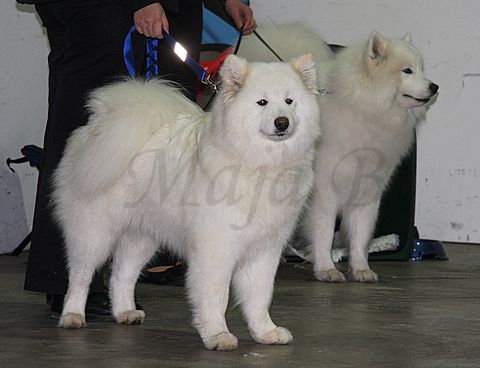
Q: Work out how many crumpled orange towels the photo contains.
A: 0